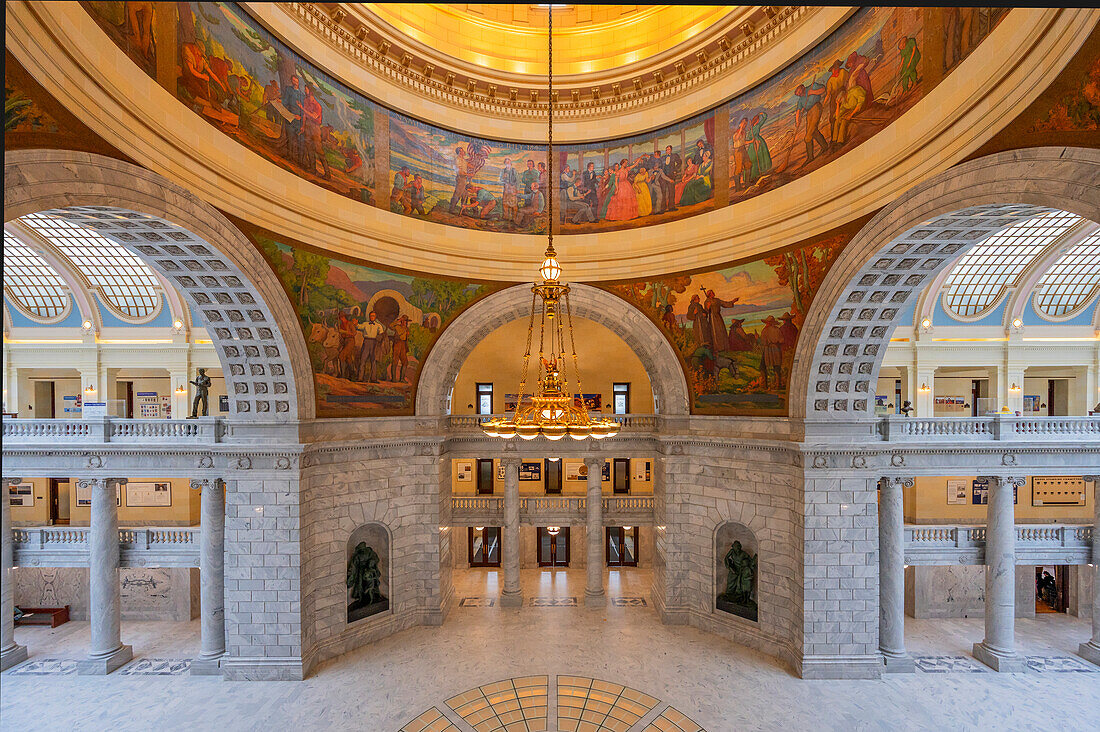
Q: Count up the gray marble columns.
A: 8